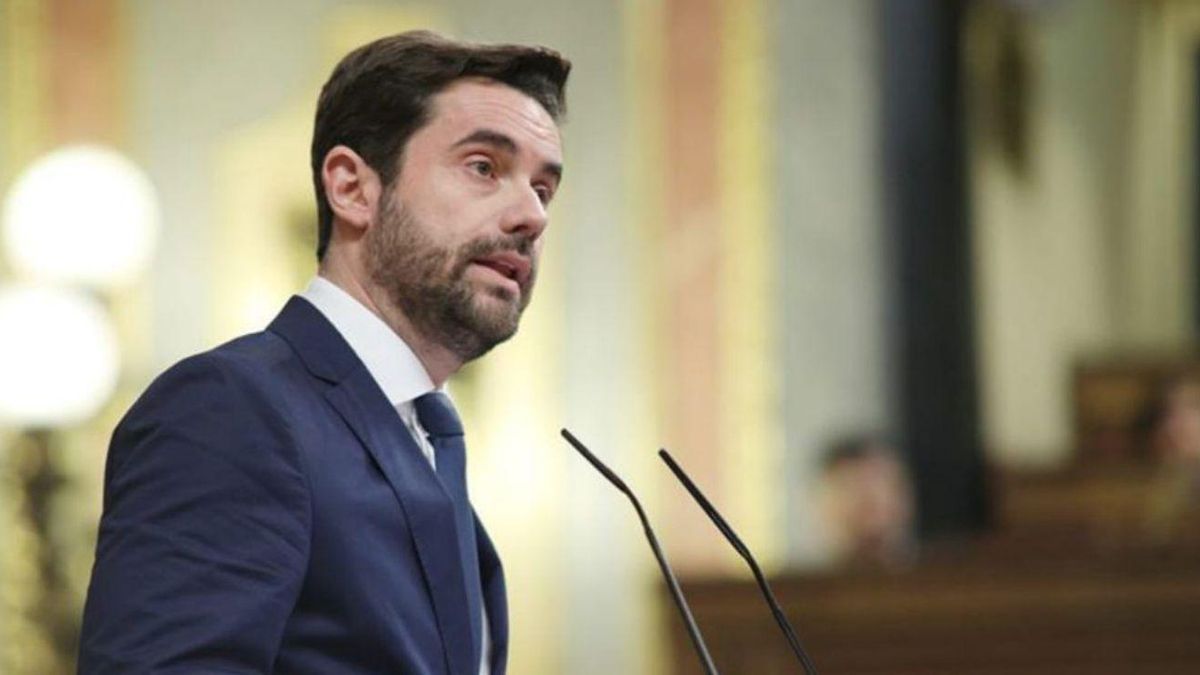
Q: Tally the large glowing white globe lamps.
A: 2